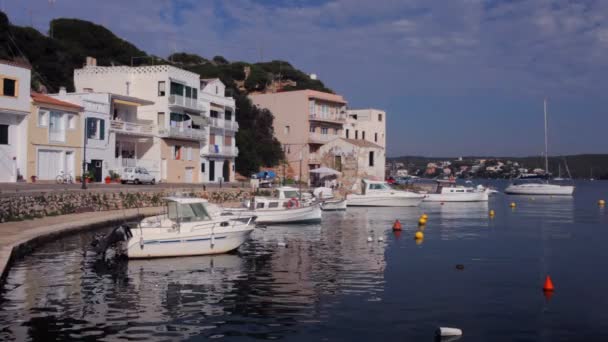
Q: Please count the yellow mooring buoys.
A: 6